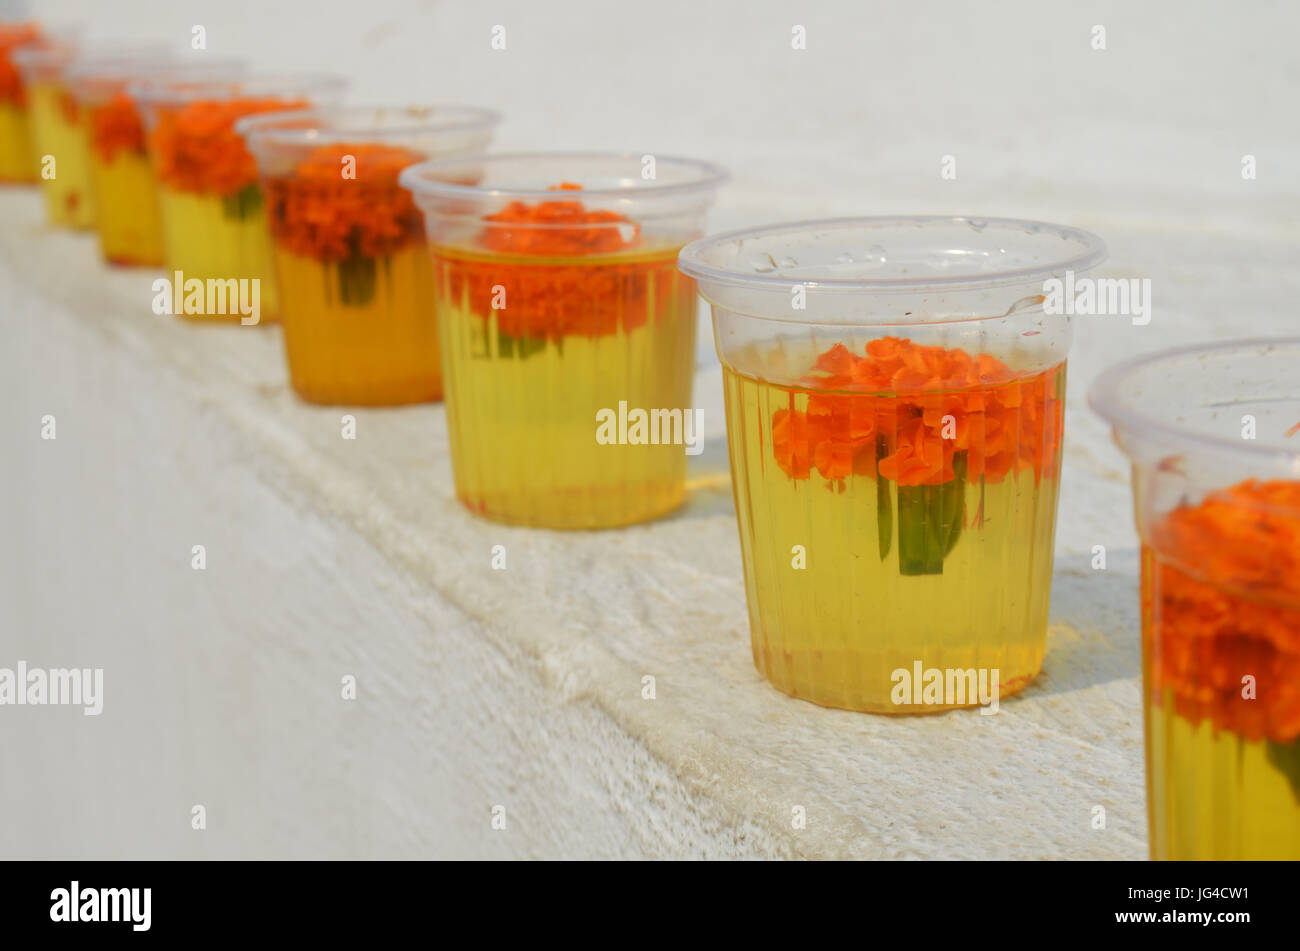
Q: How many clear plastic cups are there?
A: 8